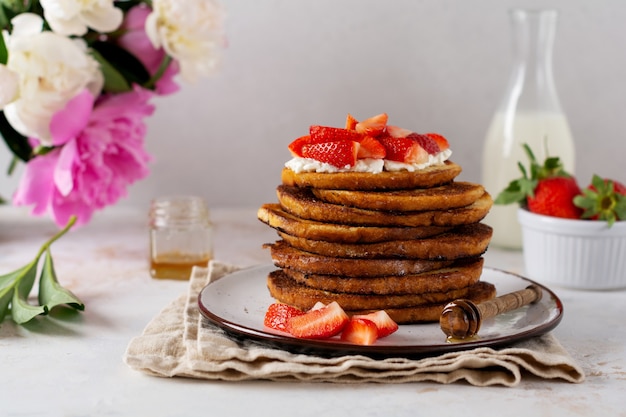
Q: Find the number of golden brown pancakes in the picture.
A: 9